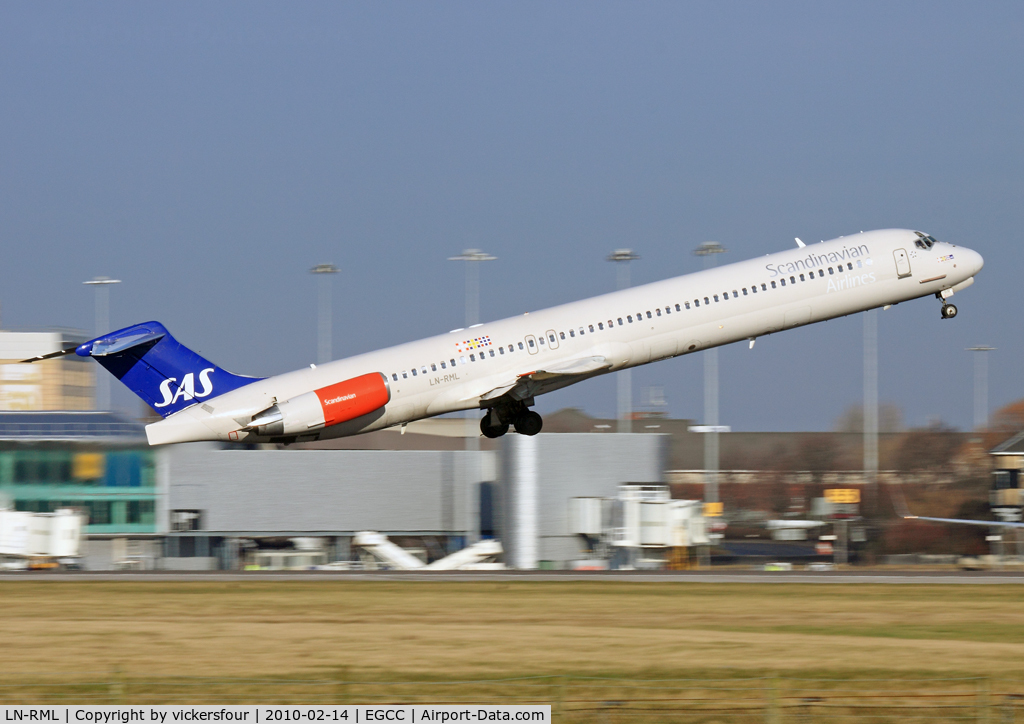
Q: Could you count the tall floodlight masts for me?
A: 7